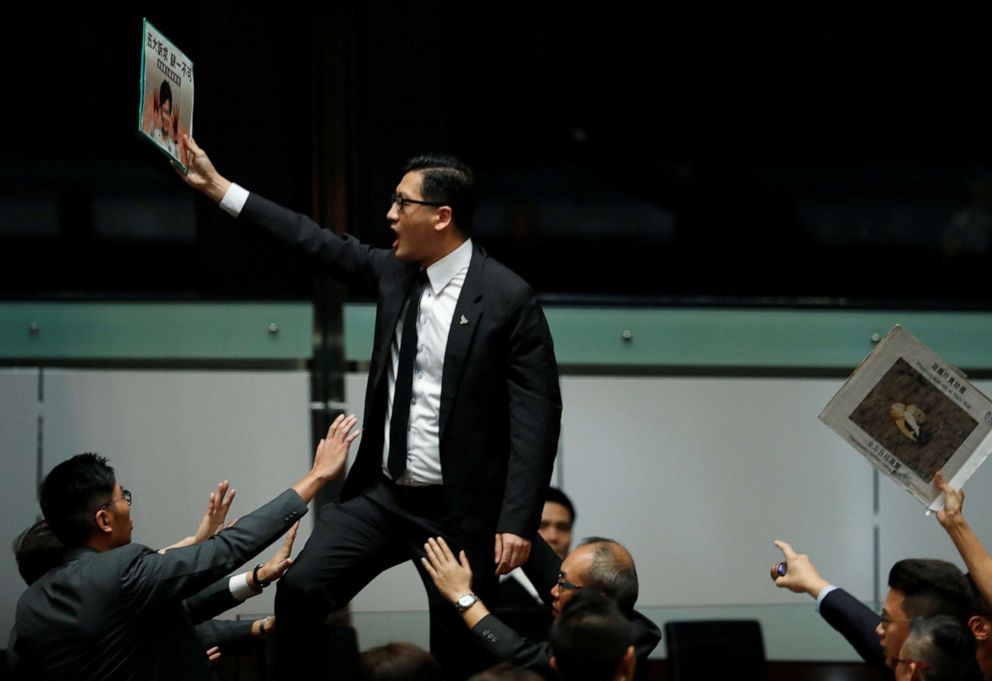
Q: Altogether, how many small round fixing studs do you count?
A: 4